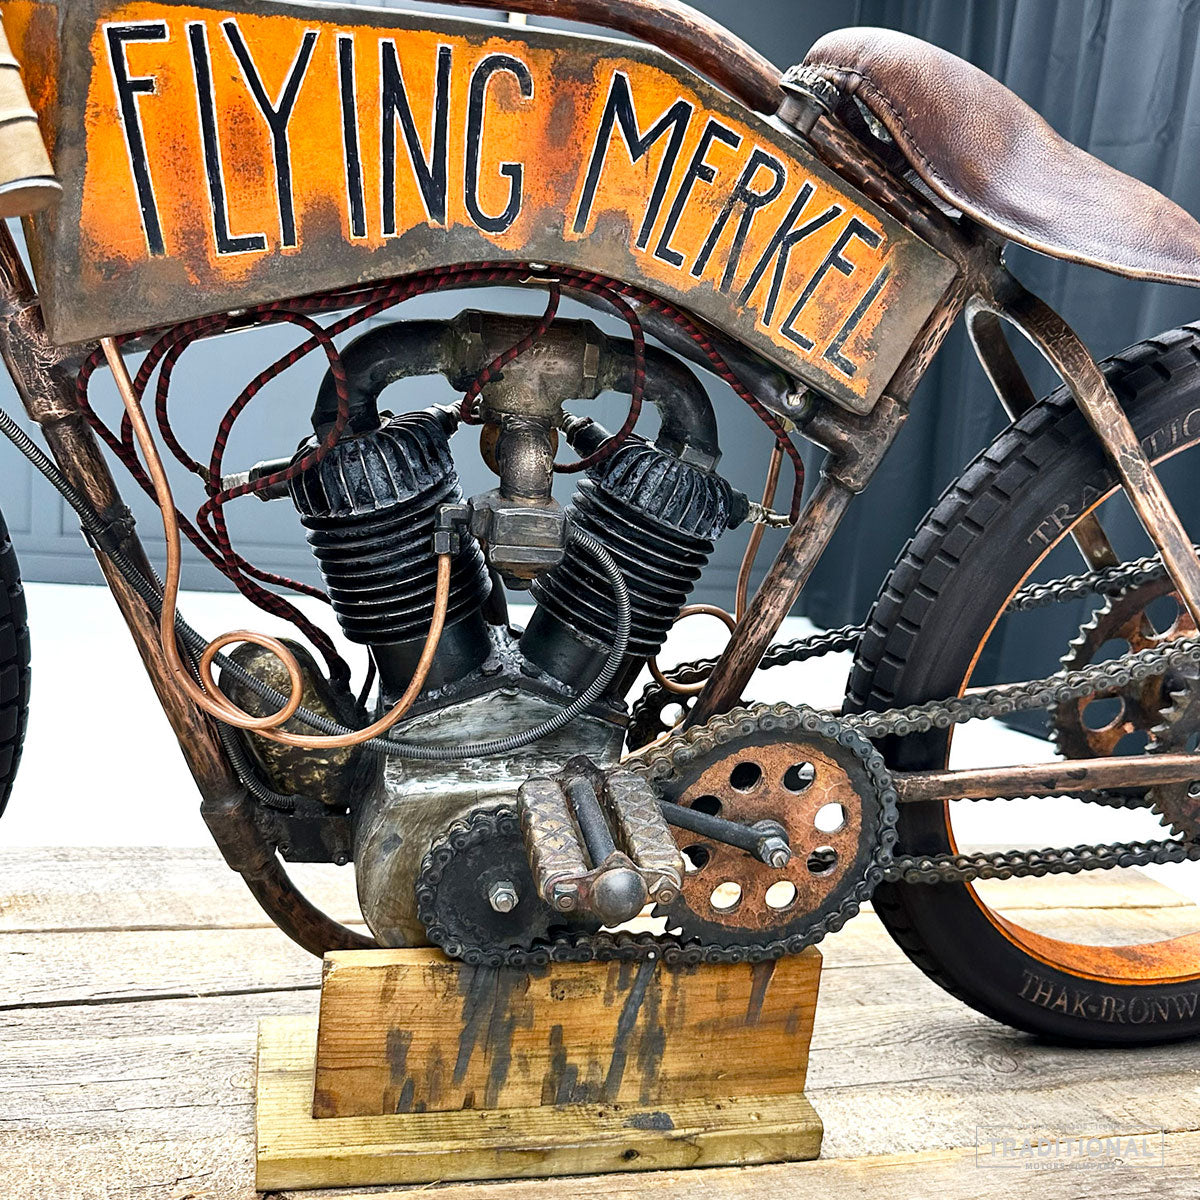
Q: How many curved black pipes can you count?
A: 2